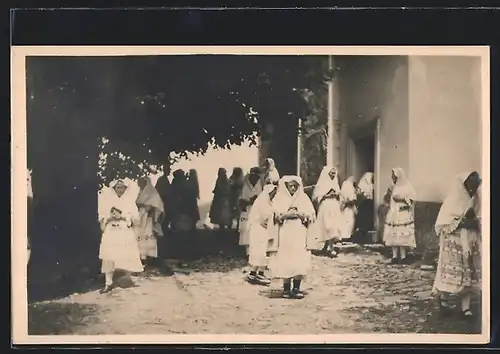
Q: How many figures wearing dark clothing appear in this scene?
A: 5